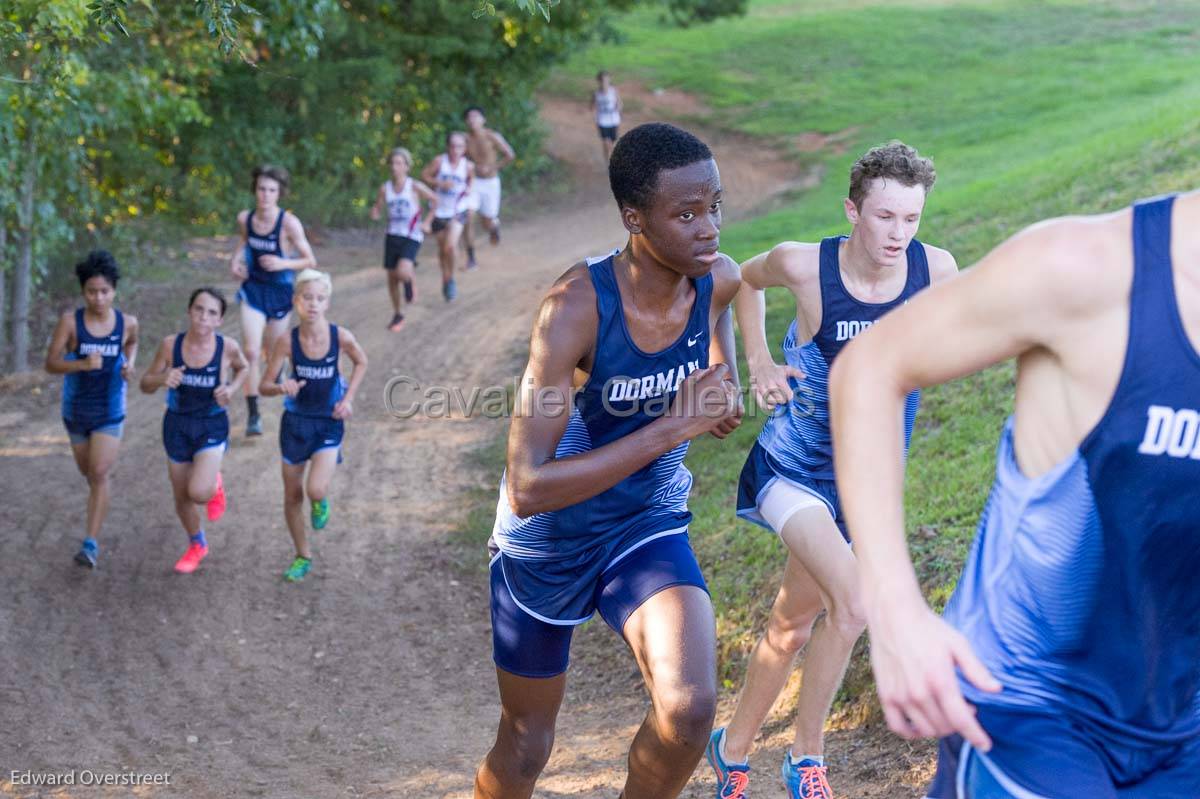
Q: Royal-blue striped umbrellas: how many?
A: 0